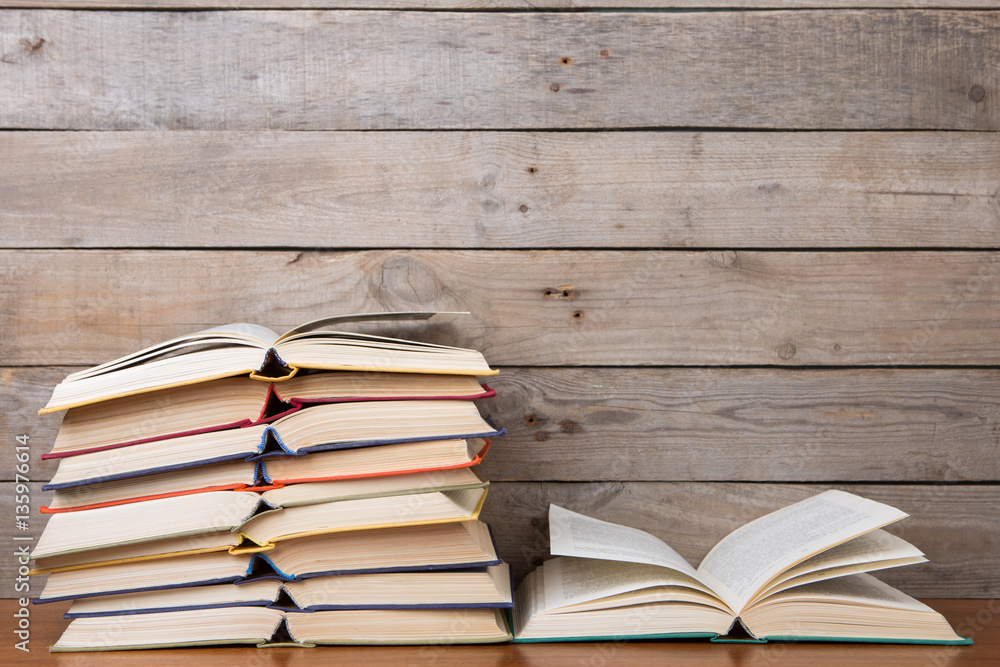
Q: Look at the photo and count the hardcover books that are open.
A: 10